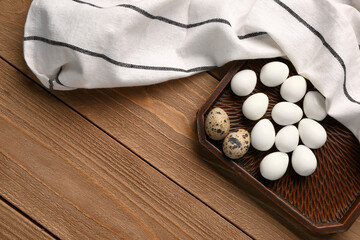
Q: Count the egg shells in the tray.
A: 13